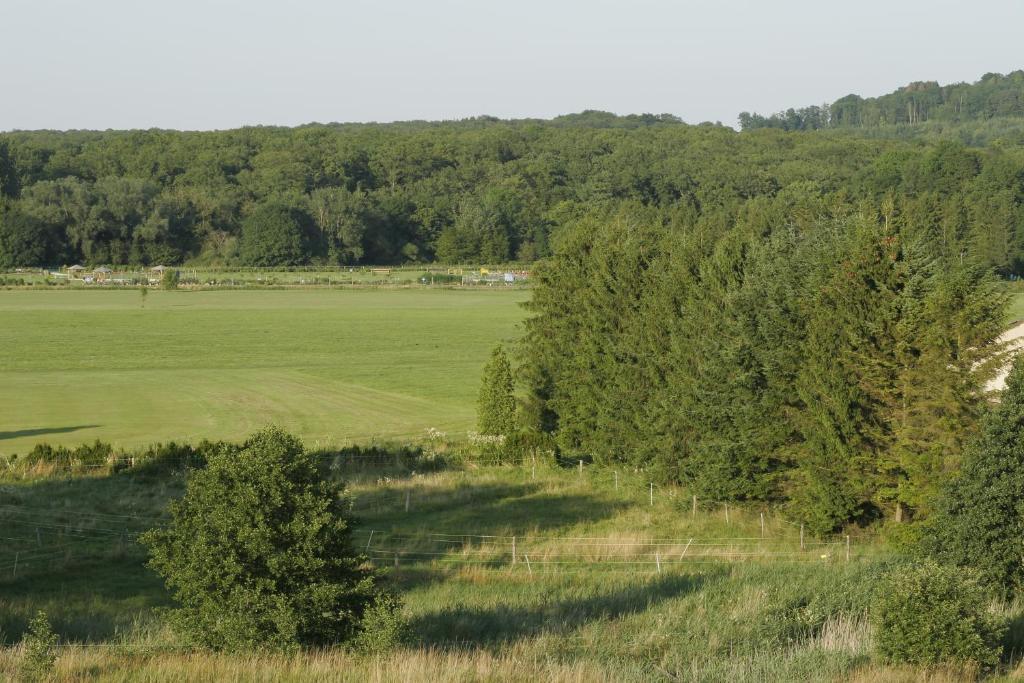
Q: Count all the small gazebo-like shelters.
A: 3